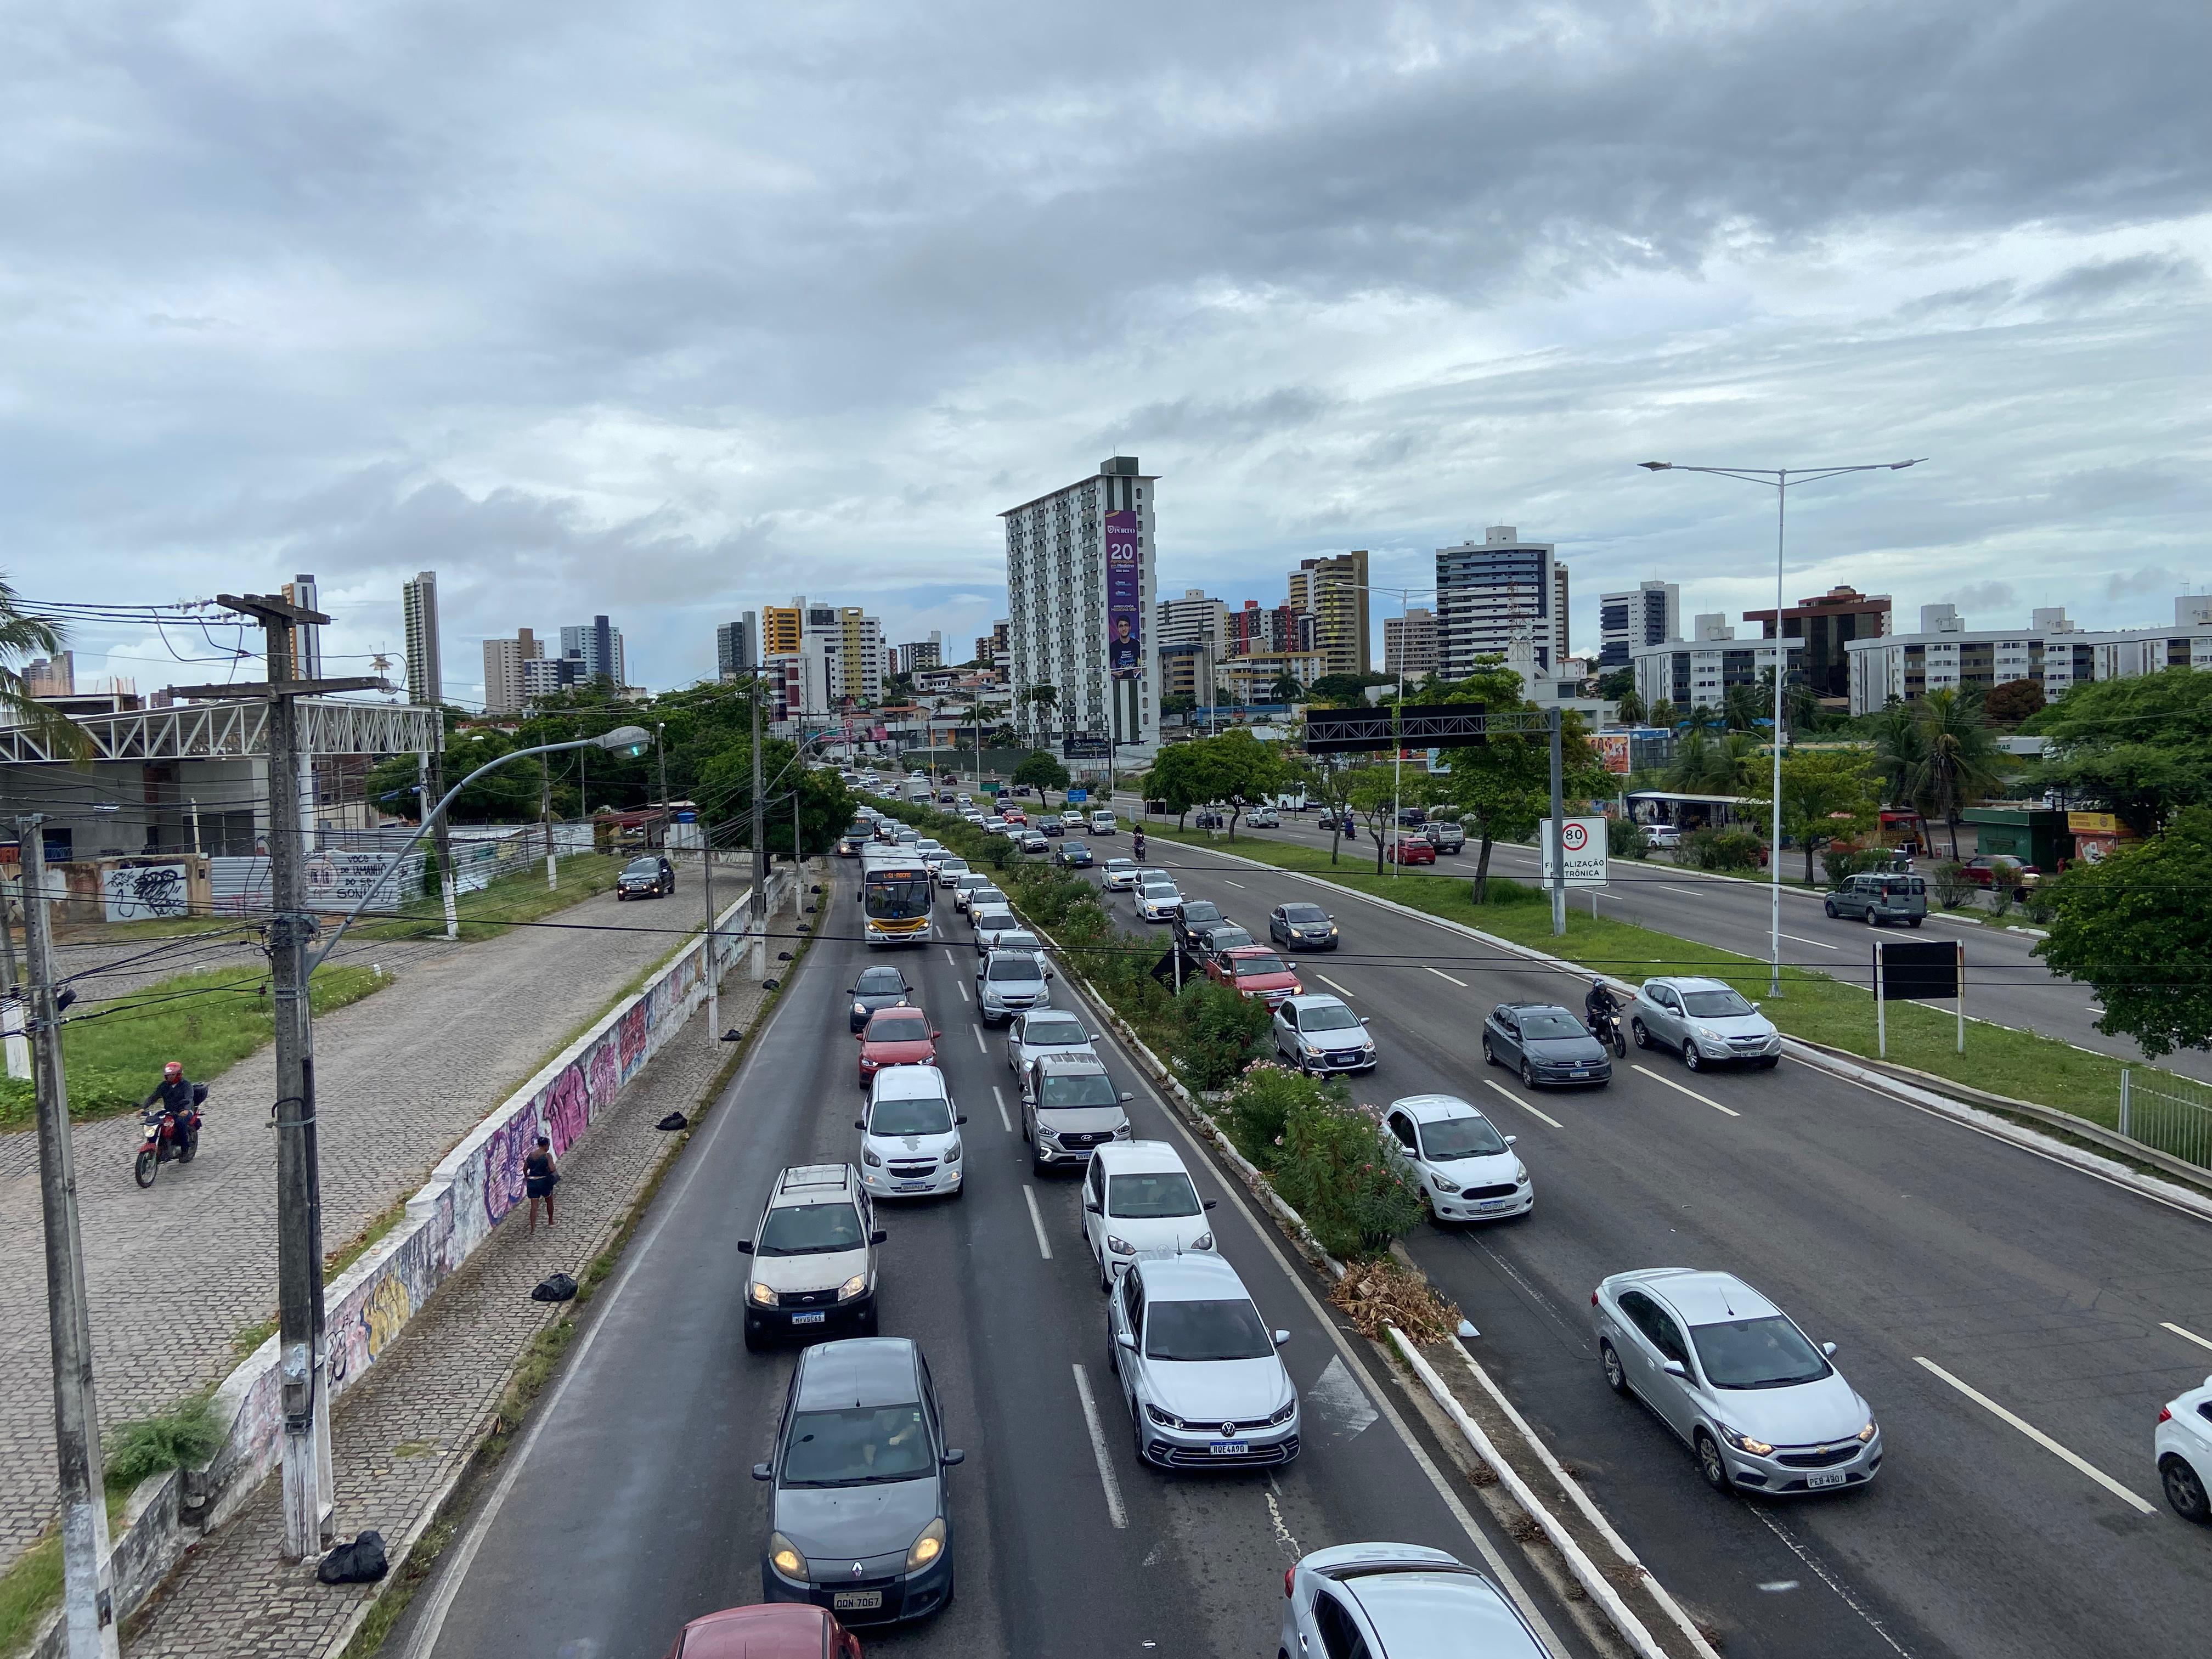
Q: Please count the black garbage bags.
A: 9